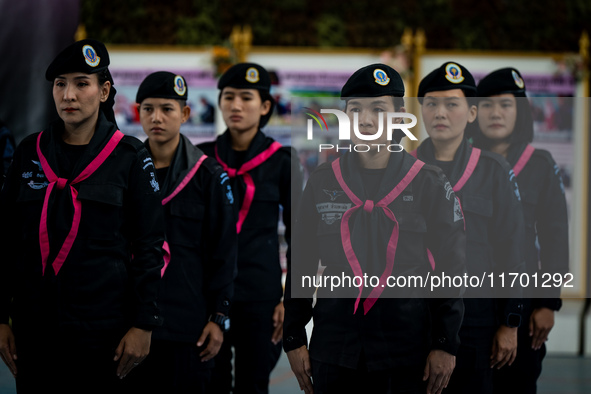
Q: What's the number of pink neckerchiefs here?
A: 6